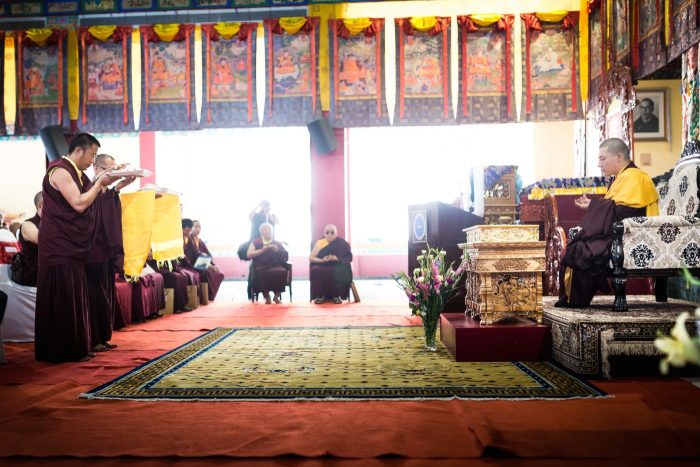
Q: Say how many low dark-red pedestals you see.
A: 1